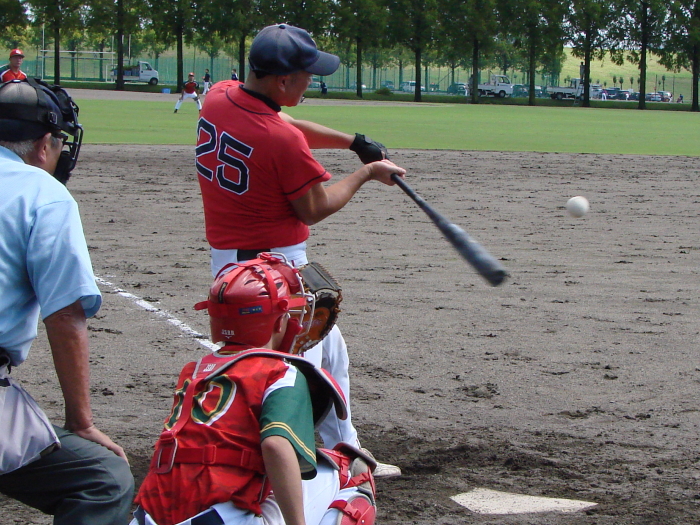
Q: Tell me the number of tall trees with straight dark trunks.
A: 11